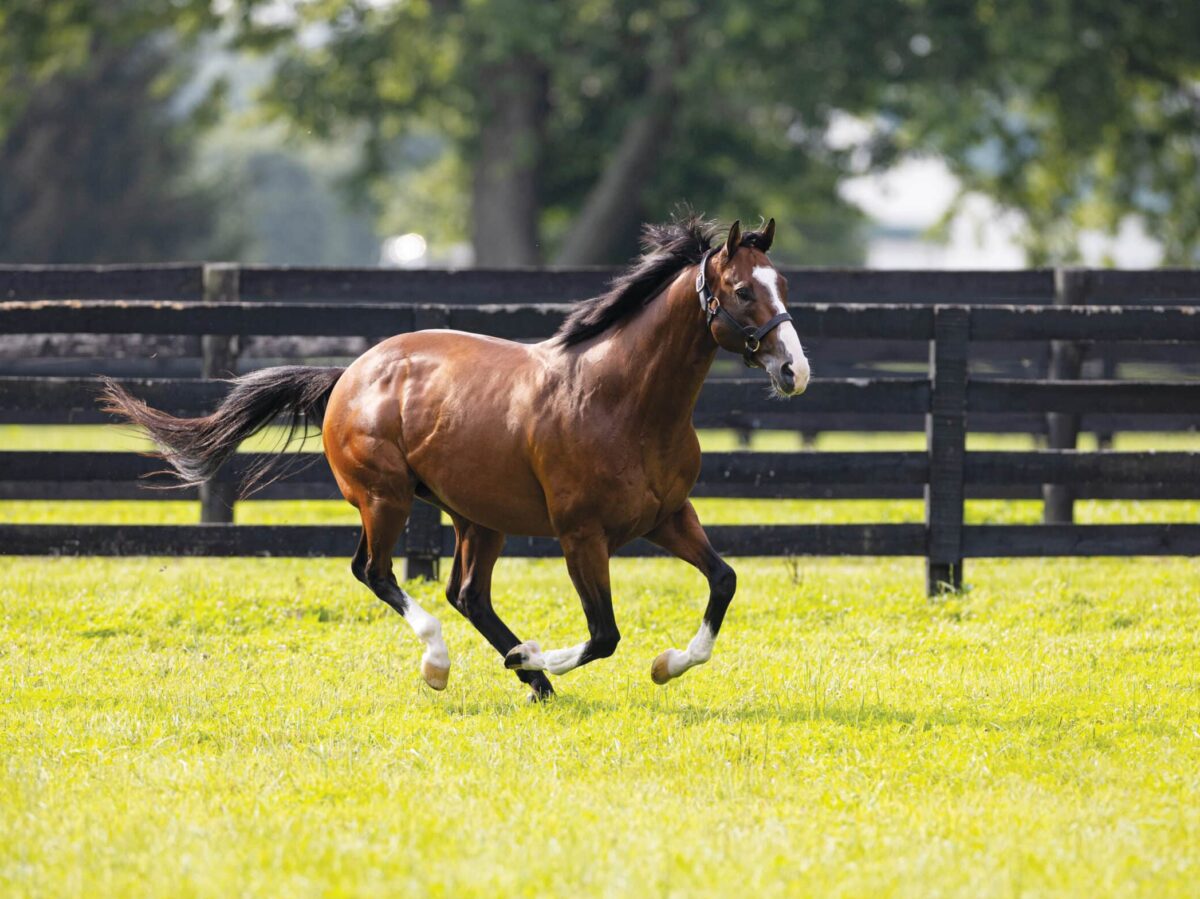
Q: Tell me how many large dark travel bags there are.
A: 0